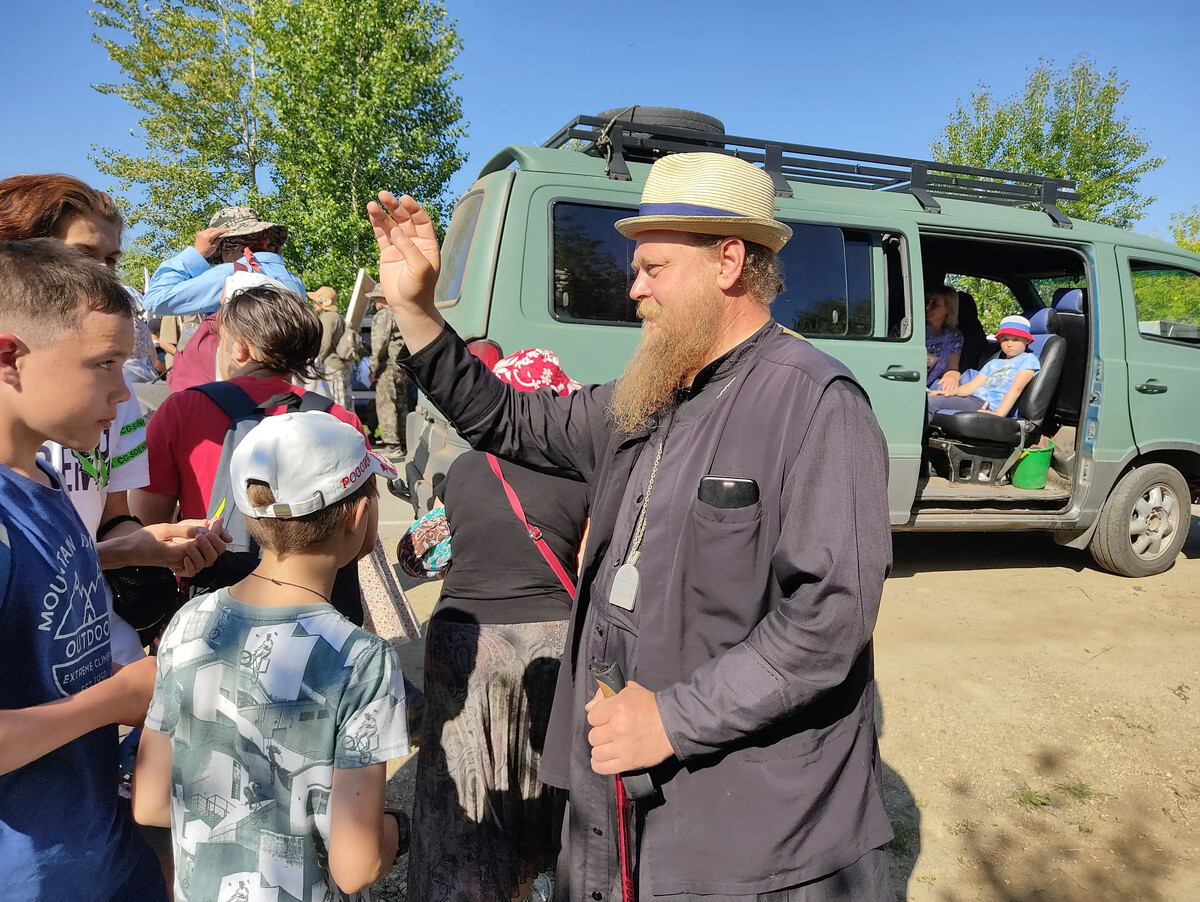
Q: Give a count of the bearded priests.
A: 1